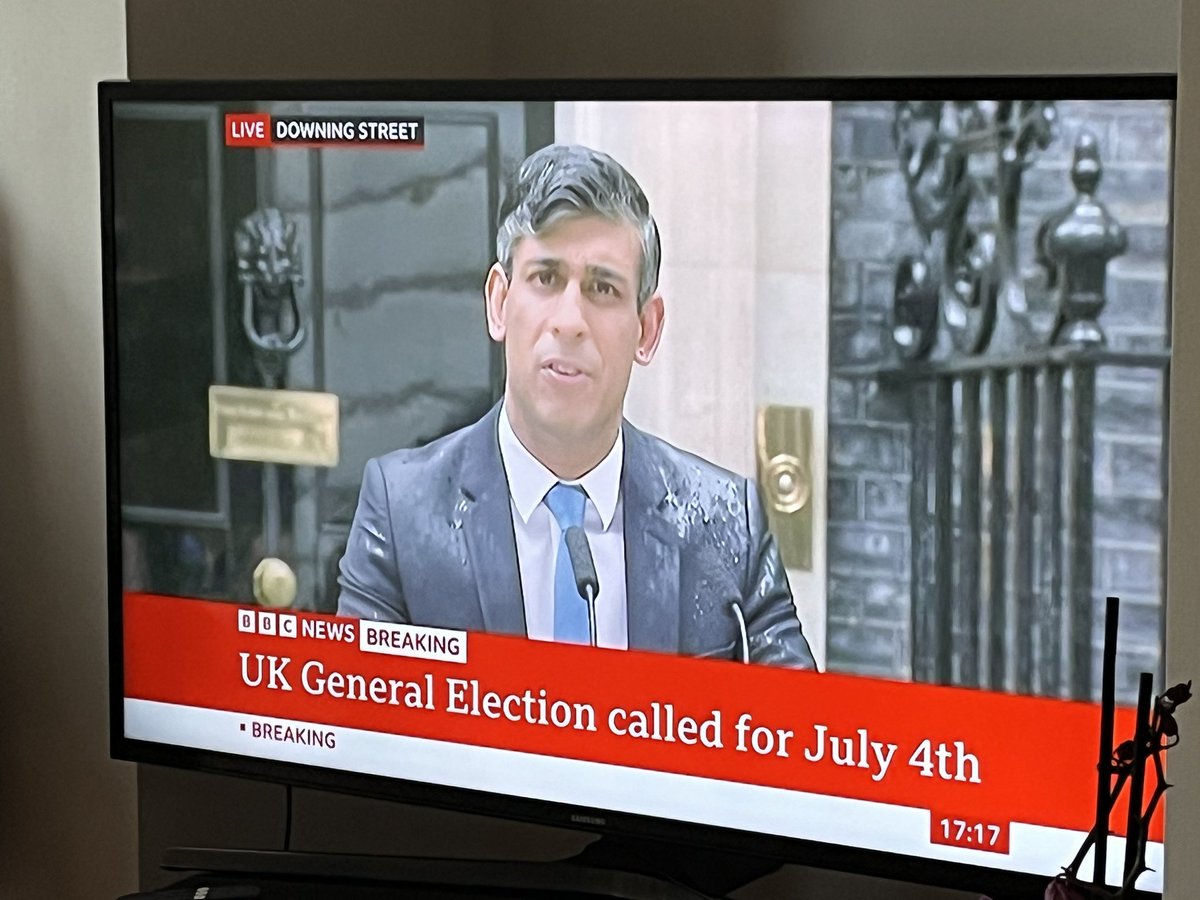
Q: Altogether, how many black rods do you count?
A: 2